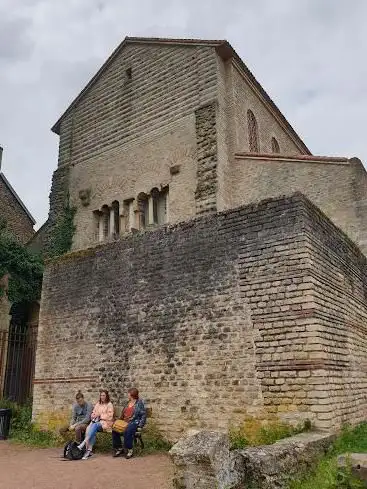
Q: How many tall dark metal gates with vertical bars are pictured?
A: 1